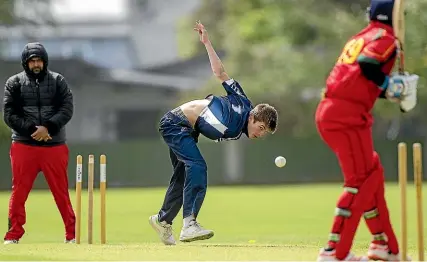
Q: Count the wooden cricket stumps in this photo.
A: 5